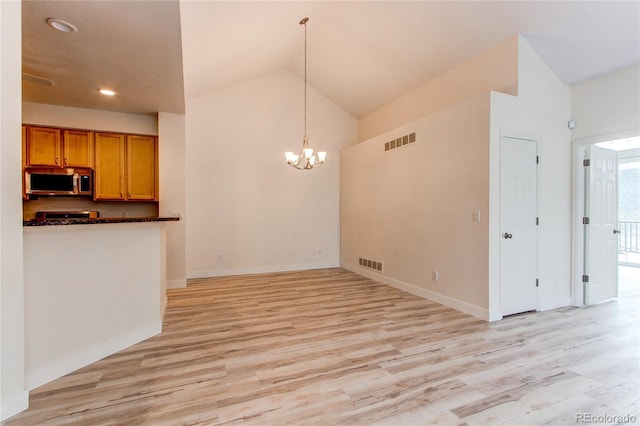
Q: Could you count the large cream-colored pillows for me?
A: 0